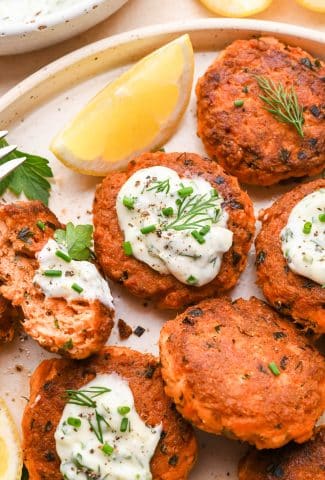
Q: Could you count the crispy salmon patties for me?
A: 7